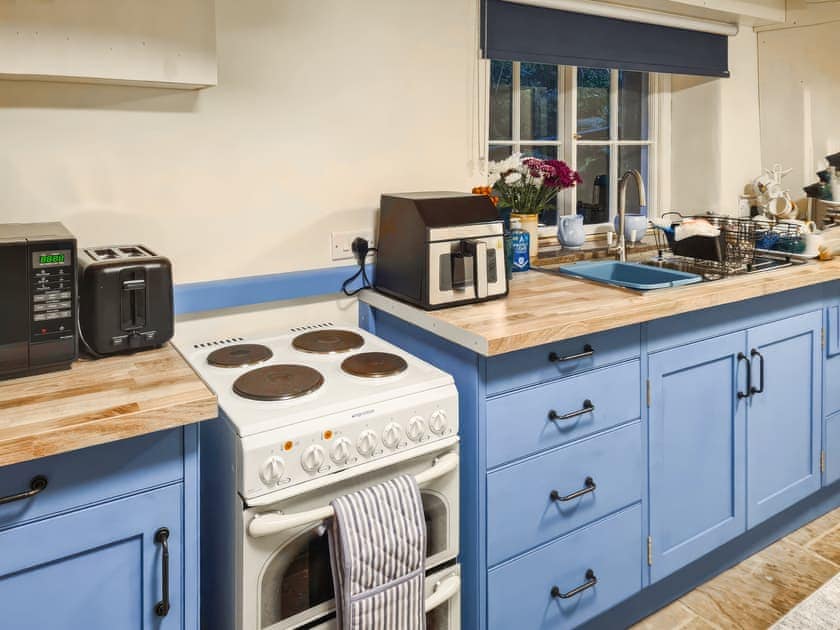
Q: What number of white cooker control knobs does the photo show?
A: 7